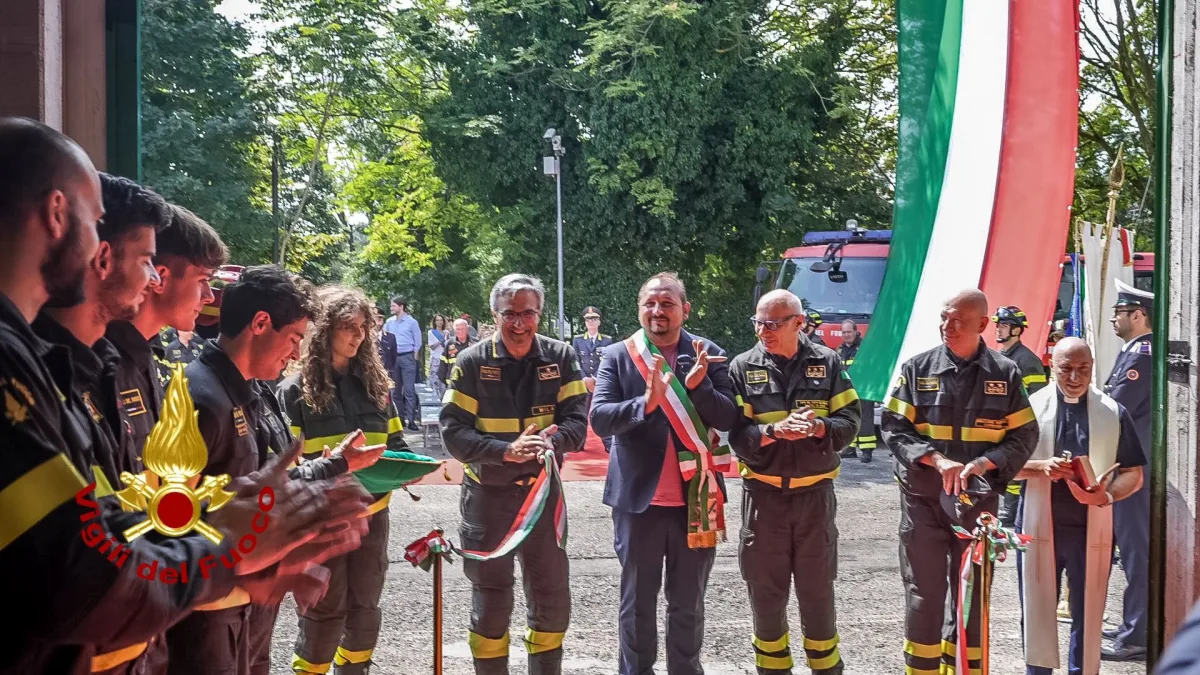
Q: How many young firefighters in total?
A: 5